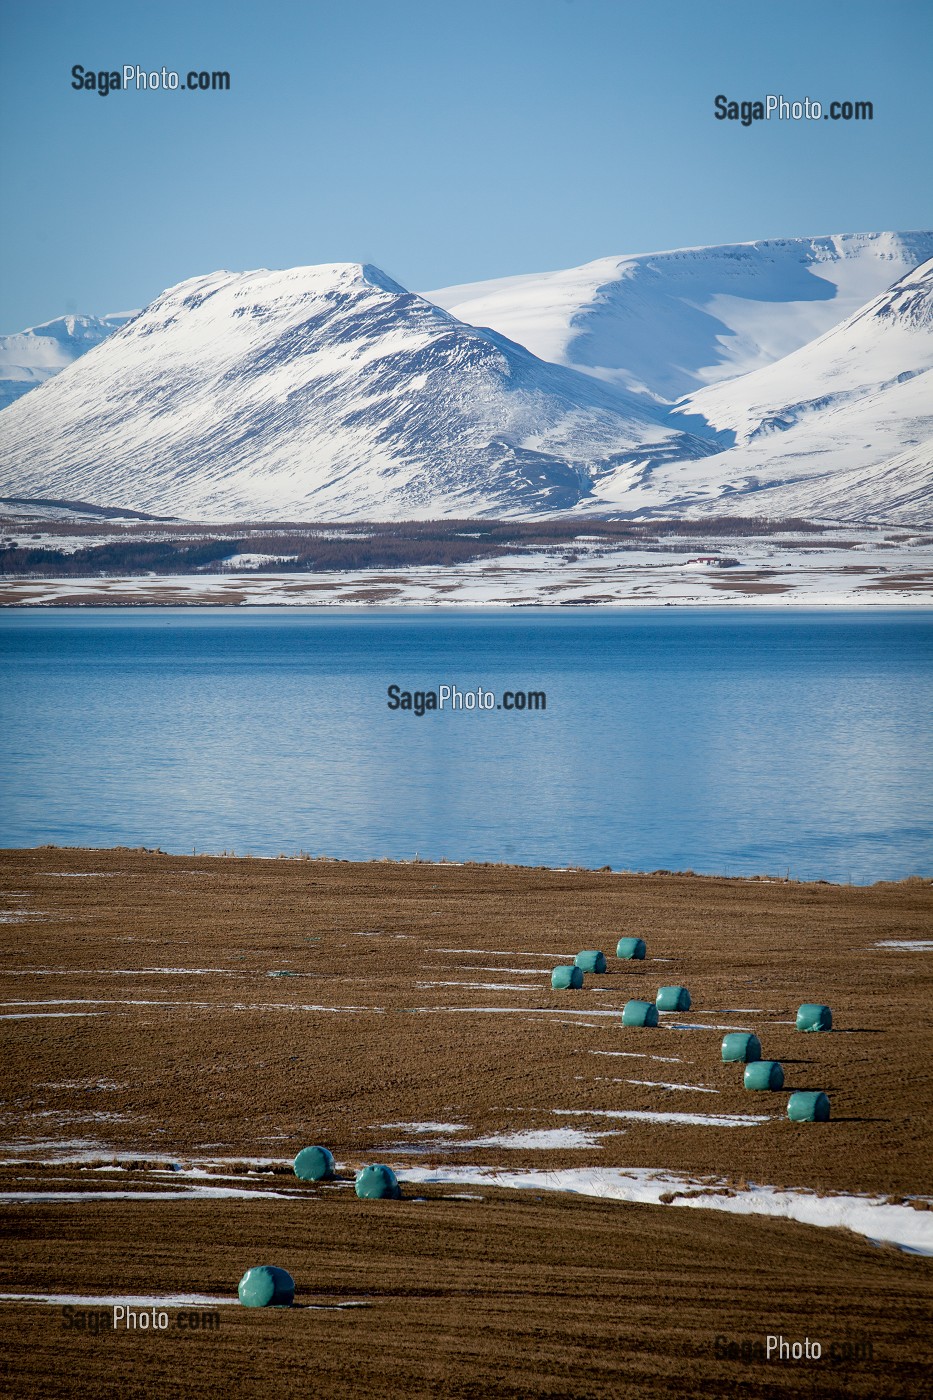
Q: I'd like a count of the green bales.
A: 12